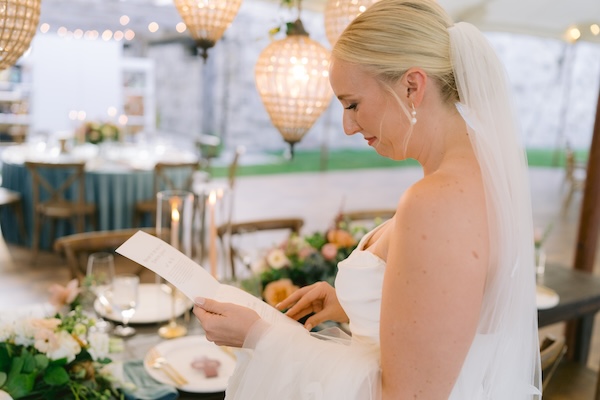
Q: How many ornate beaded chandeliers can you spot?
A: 4